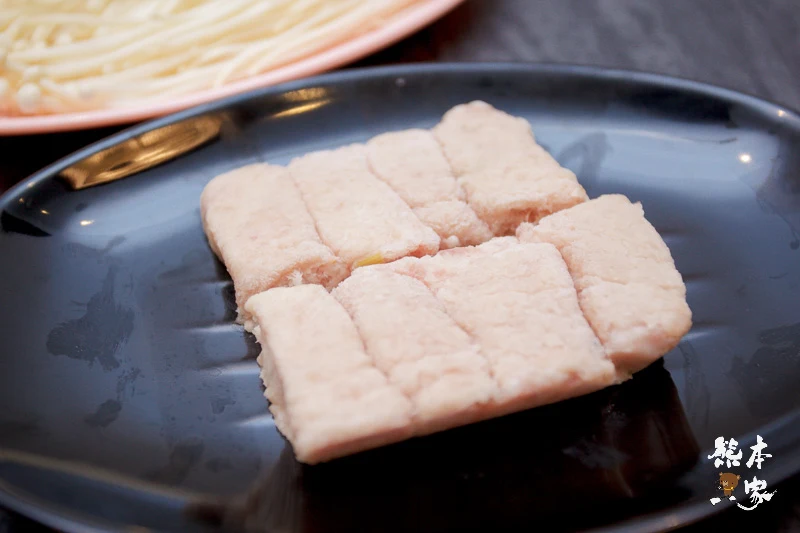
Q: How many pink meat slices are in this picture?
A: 8